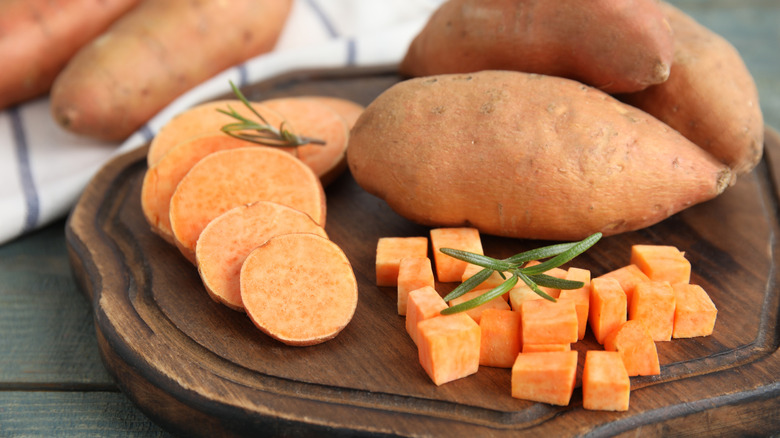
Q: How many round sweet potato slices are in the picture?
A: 7